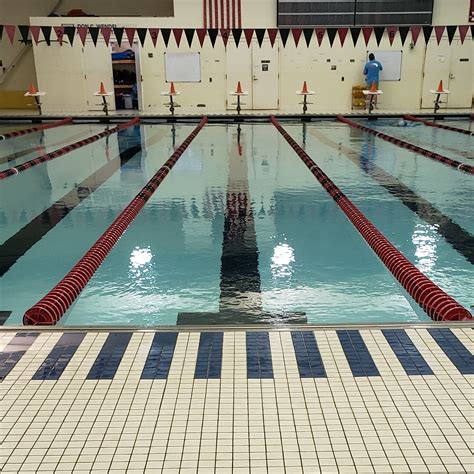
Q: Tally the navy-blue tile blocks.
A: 10